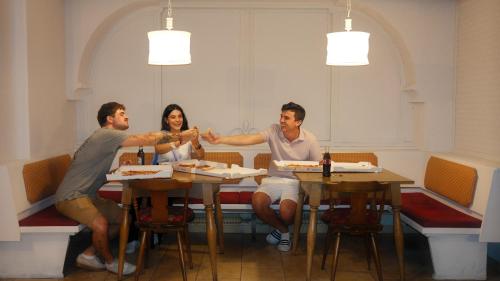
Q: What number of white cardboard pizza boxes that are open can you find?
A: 3